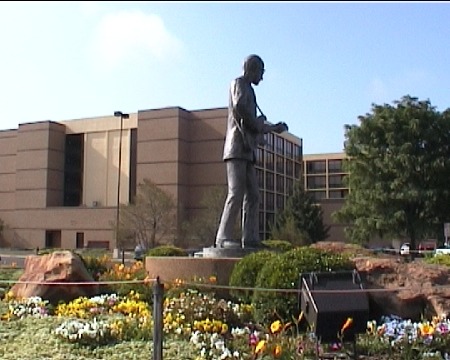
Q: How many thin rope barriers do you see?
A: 1